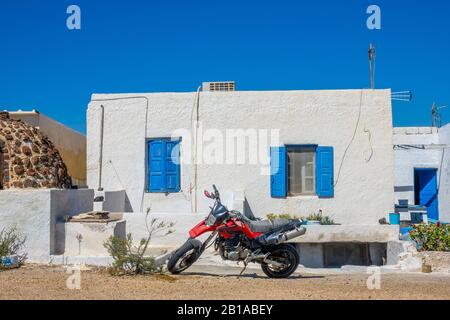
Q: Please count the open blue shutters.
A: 2